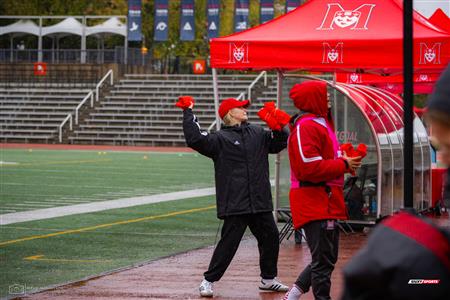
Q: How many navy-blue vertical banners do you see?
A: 7